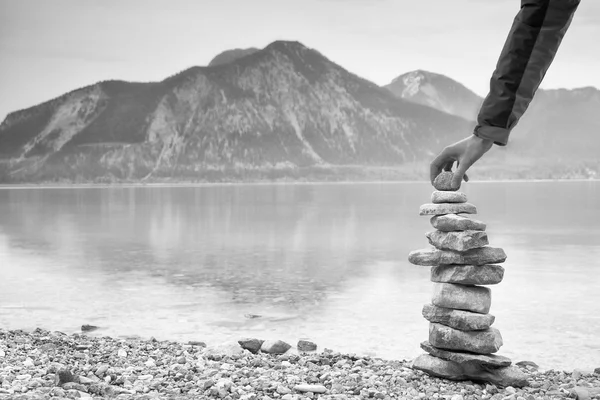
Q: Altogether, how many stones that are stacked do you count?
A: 12